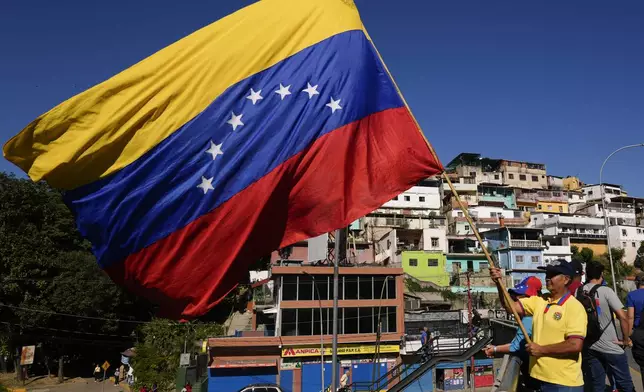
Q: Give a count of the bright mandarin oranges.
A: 0